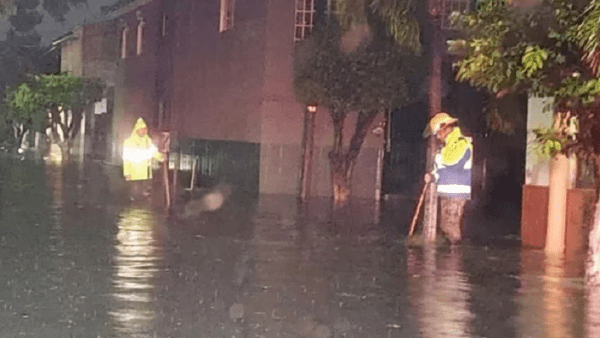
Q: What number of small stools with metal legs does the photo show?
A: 0